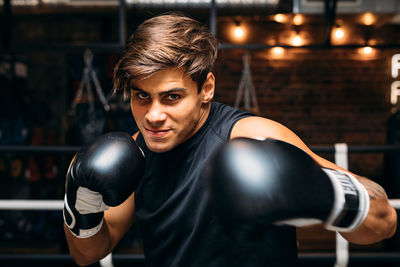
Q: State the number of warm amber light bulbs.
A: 8